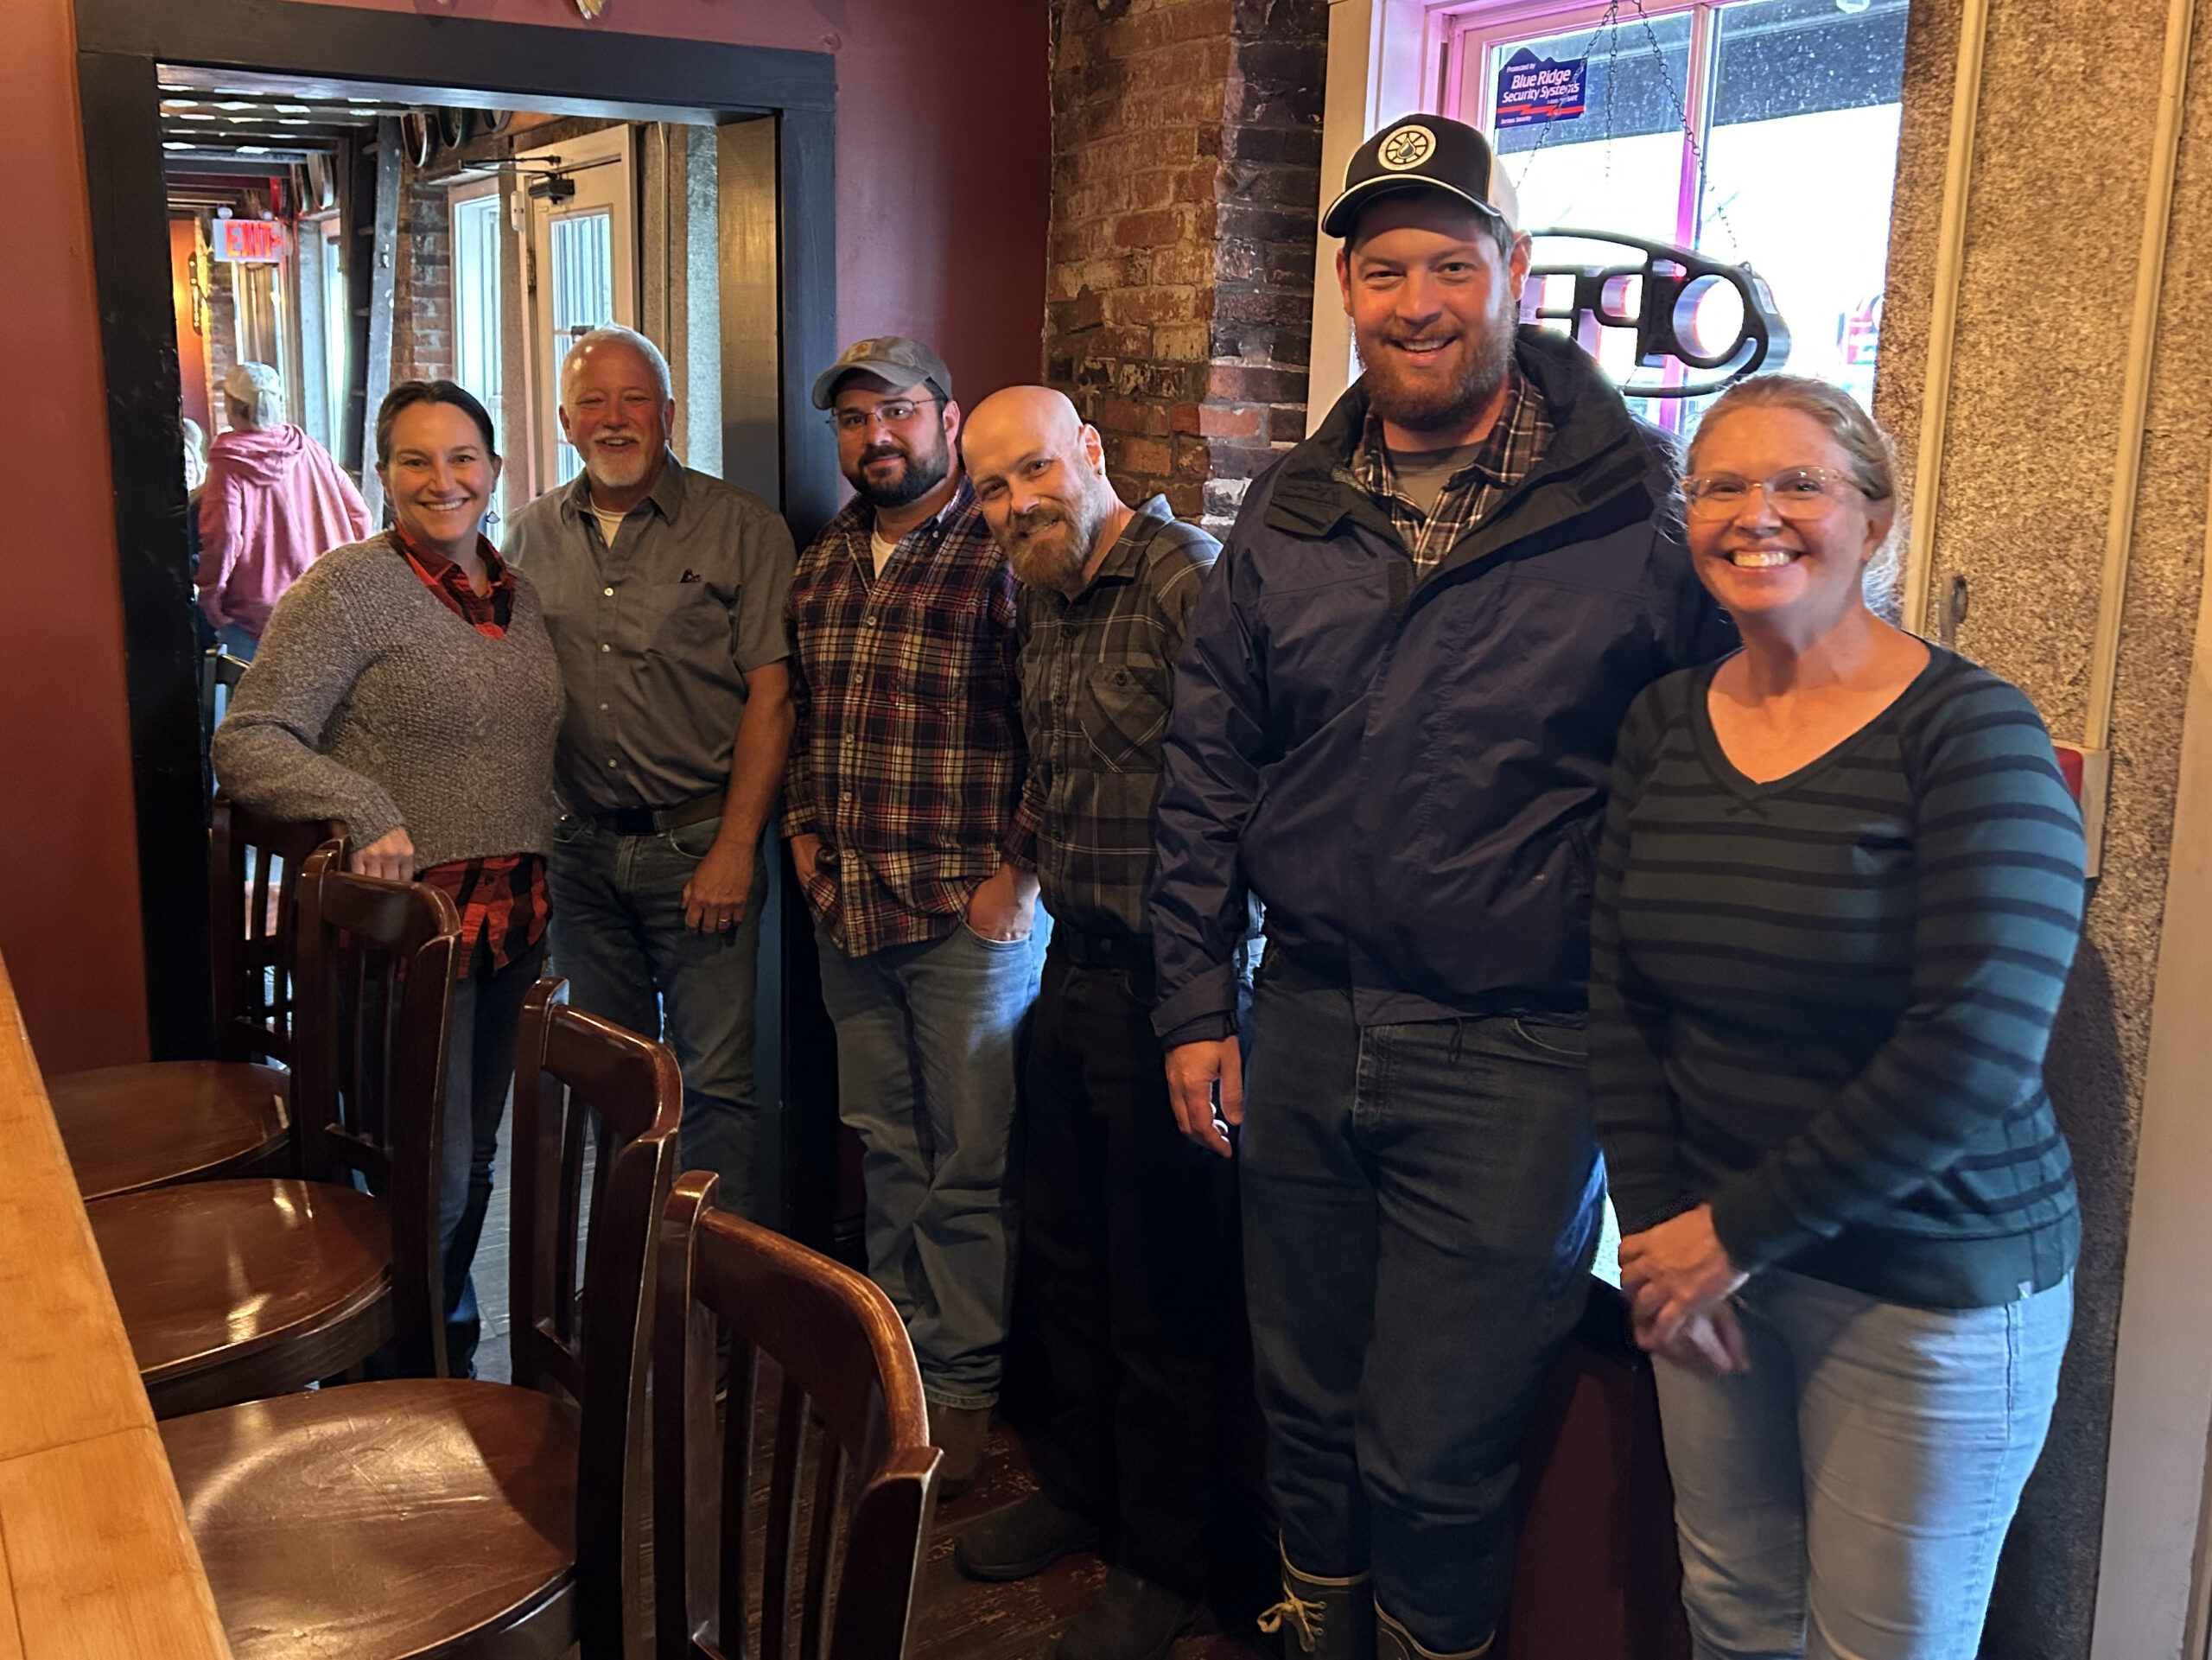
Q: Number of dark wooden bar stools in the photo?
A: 4